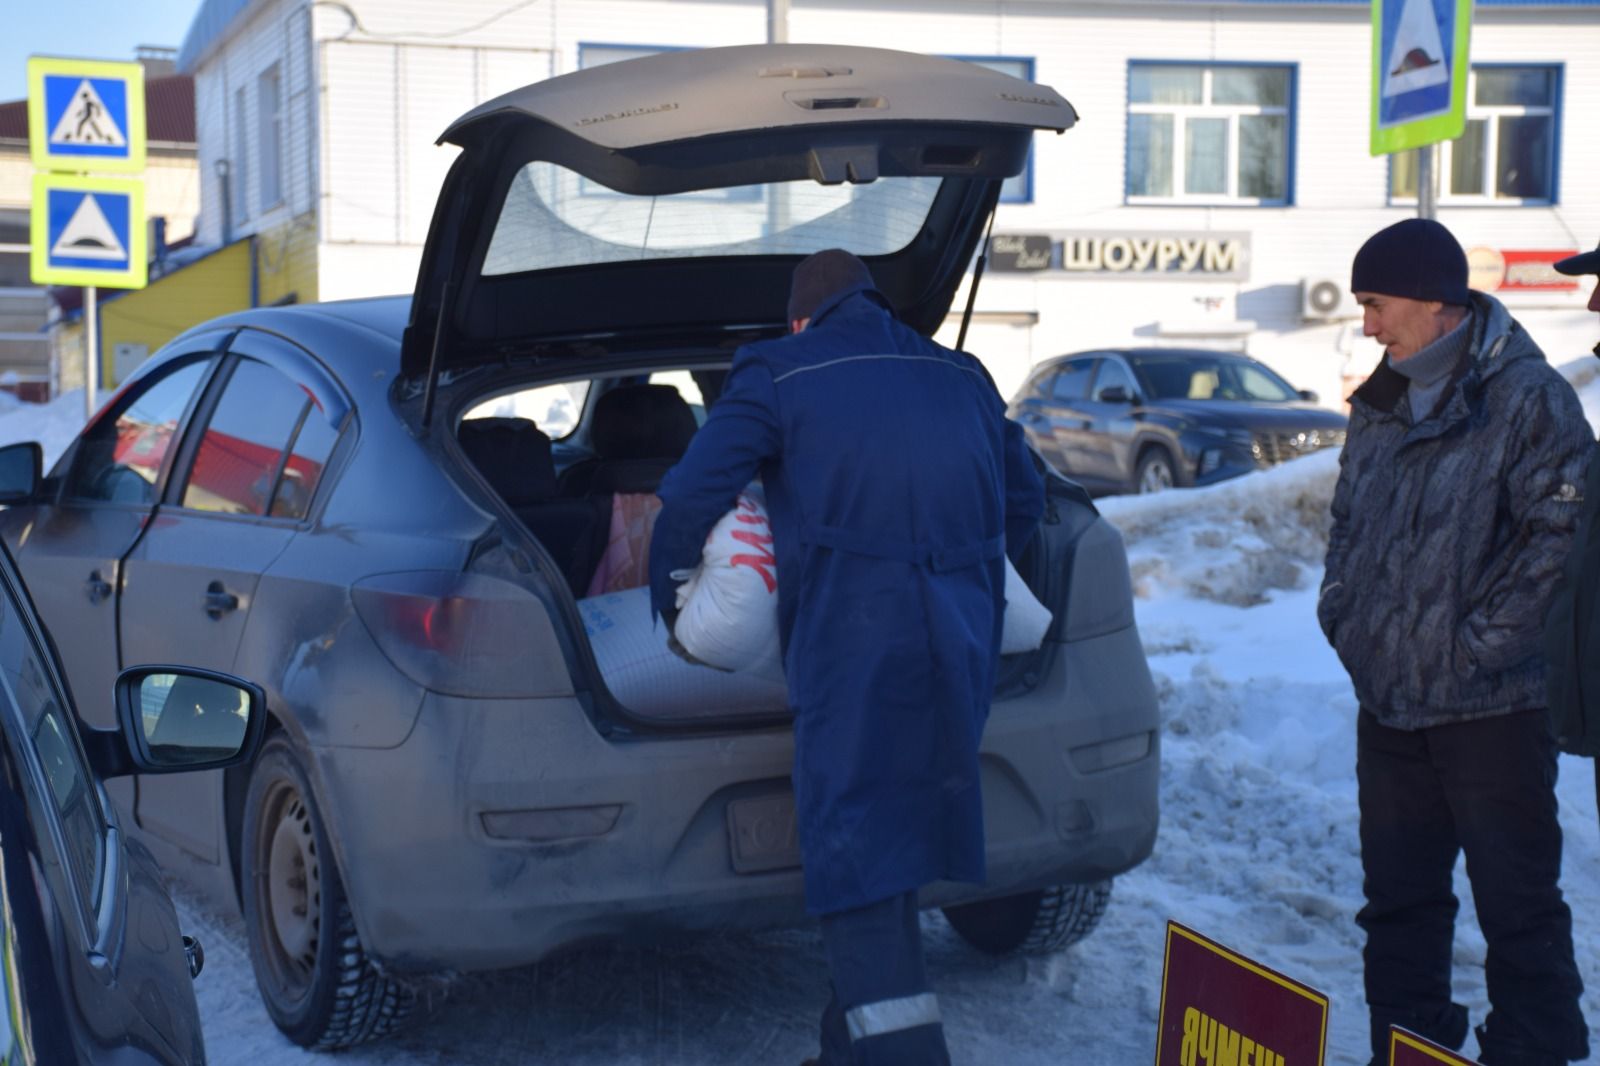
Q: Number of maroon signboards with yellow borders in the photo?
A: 2